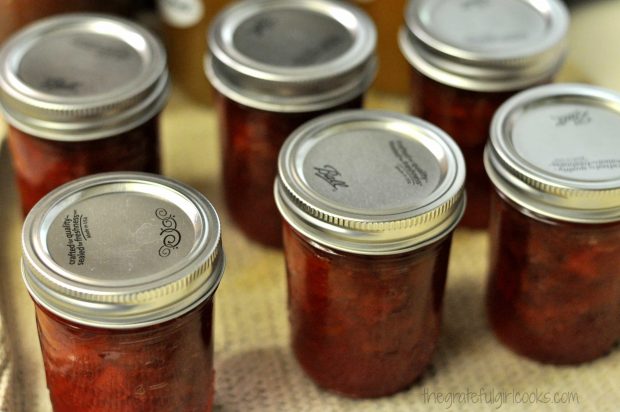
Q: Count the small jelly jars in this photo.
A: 6